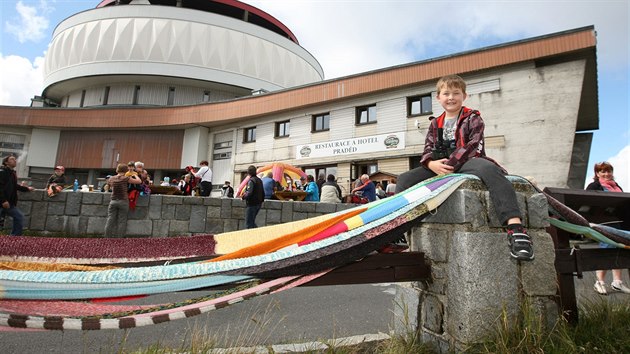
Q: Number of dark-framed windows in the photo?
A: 5